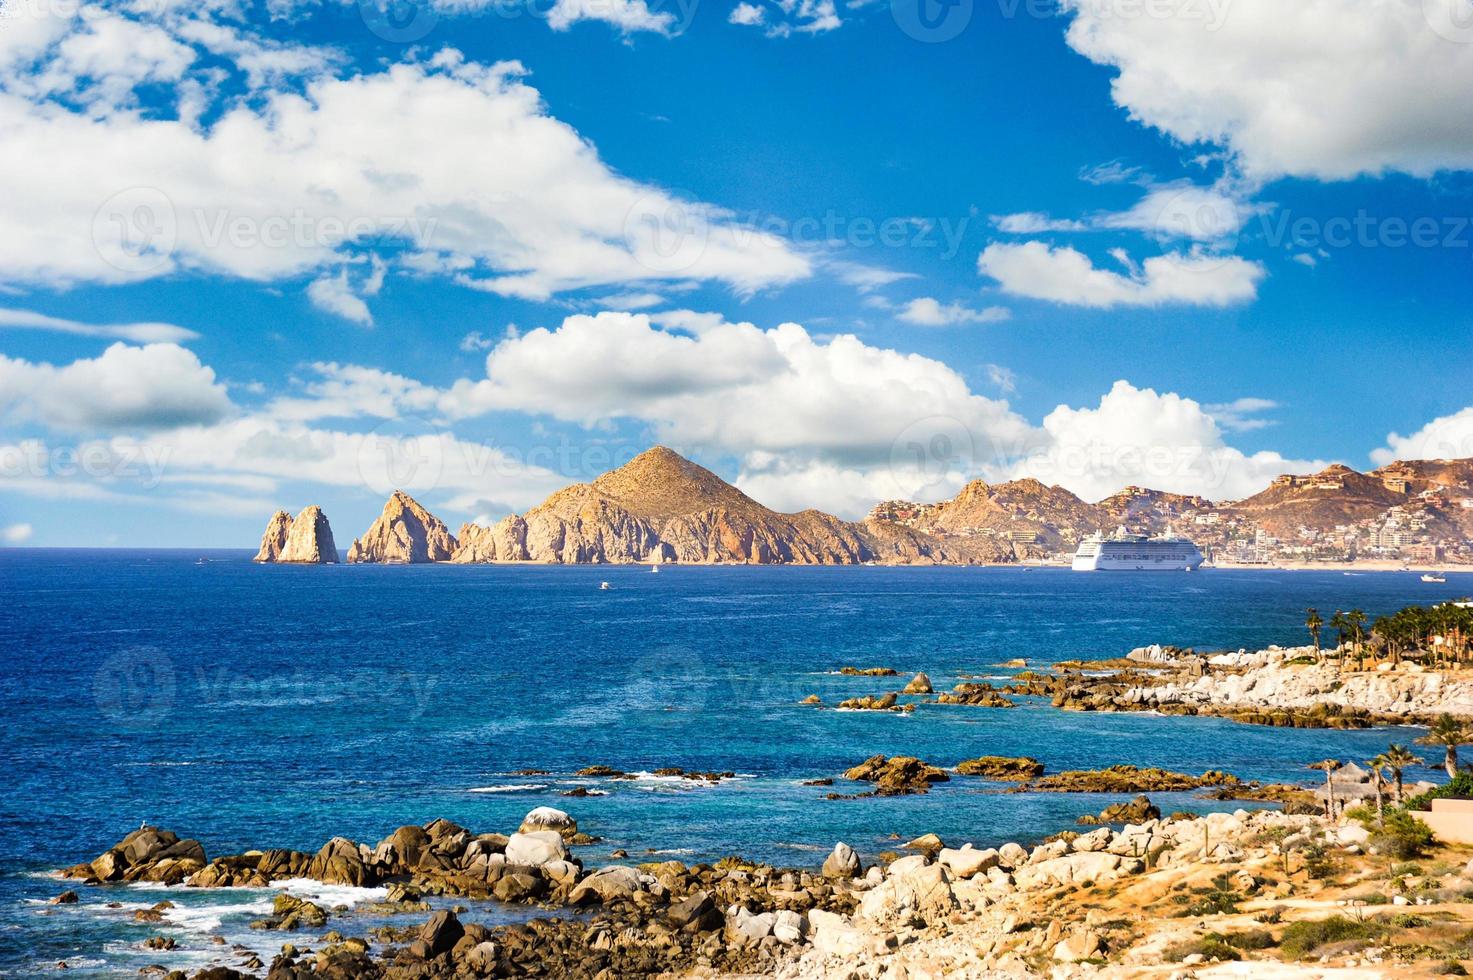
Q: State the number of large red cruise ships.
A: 0